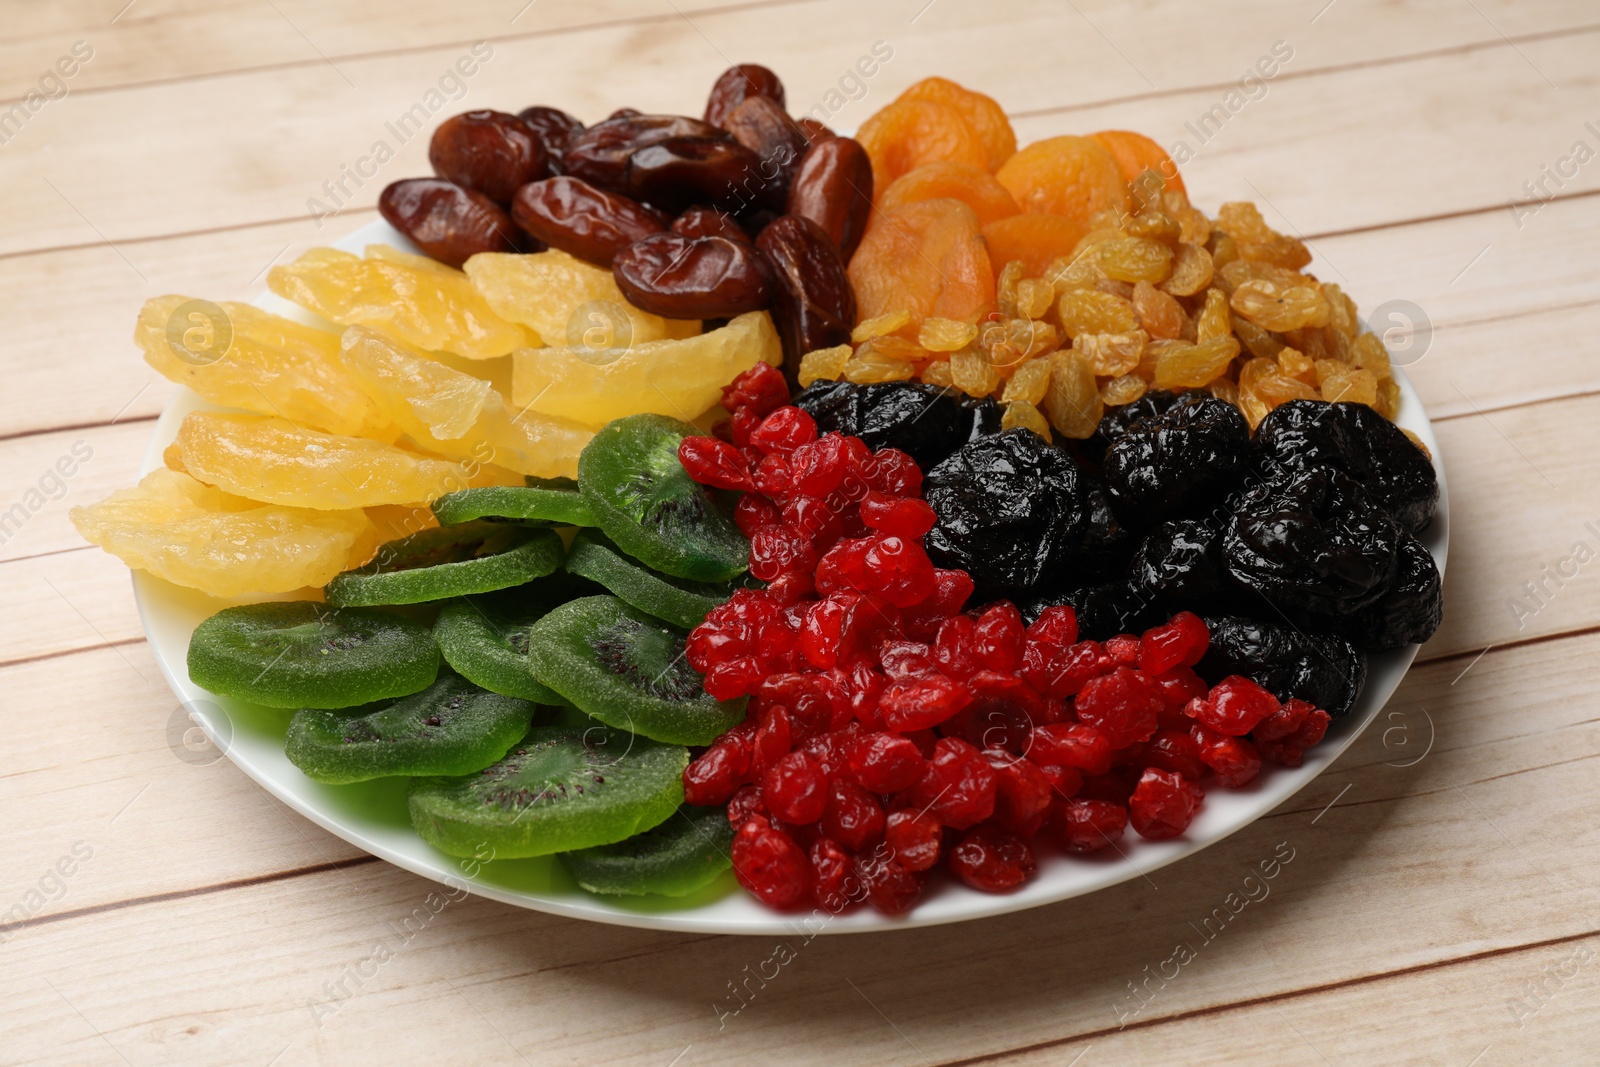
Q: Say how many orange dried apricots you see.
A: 7